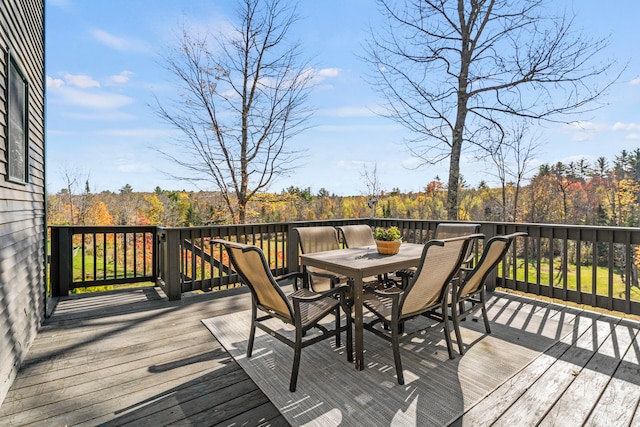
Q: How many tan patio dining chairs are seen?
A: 6